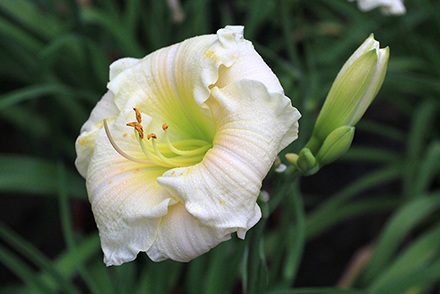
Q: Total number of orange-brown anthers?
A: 5